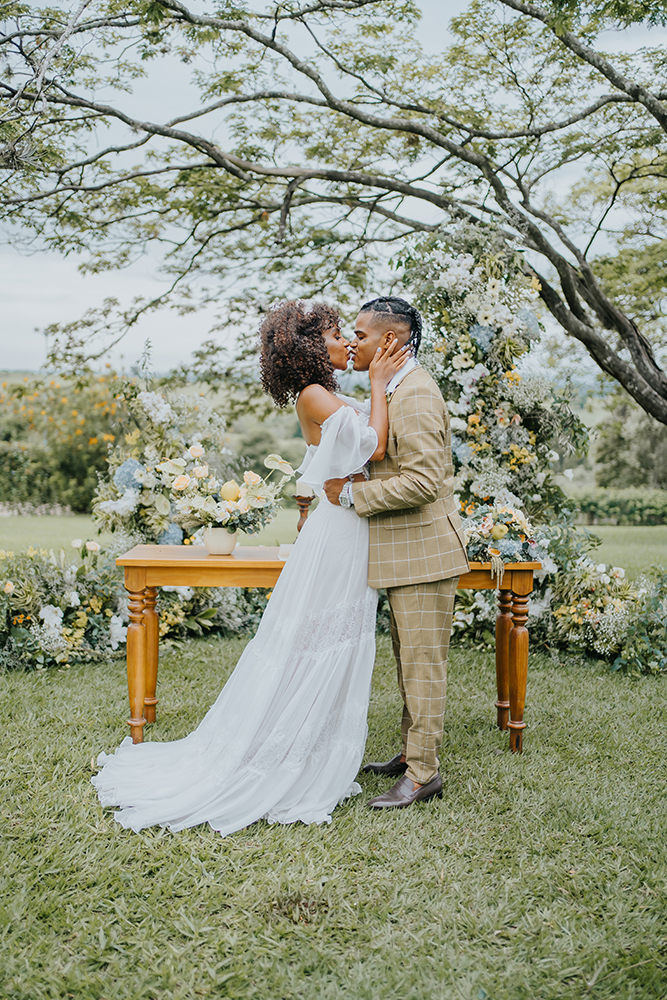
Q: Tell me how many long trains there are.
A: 1